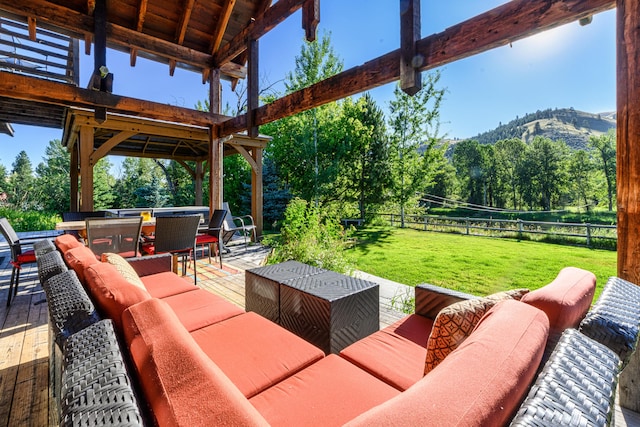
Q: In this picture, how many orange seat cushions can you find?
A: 5